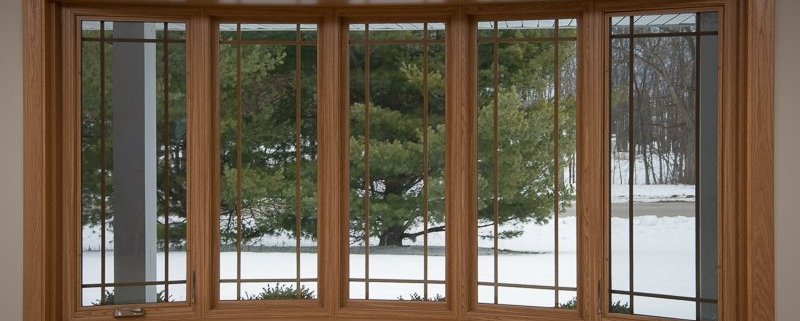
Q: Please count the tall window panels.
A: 5